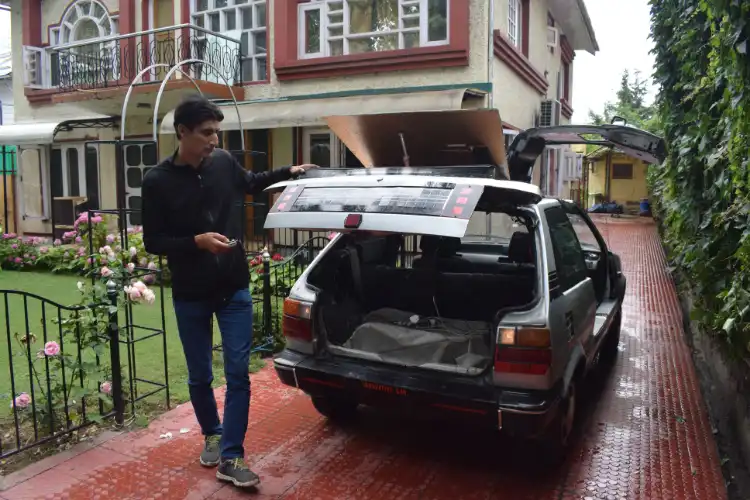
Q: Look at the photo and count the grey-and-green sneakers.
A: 2